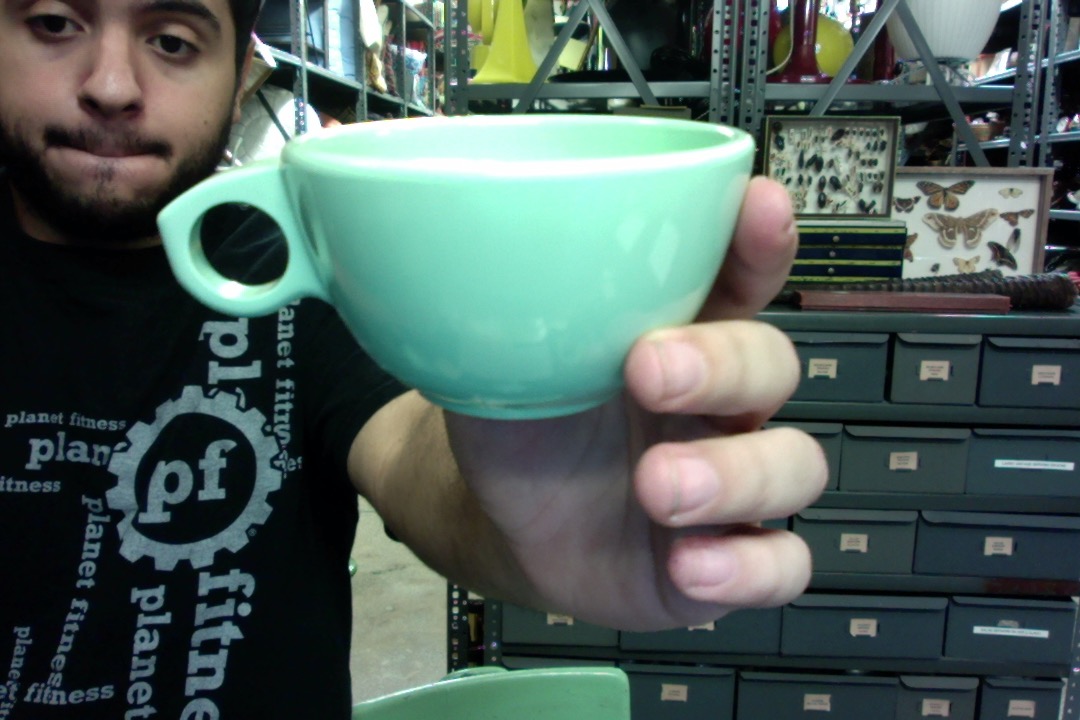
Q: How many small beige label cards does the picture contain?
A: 13